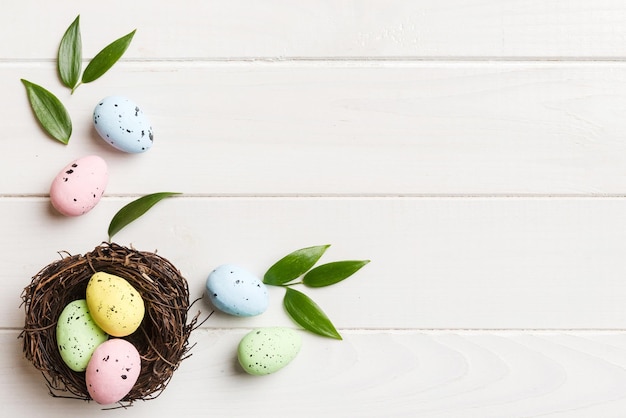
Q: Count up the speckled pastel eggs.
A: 7